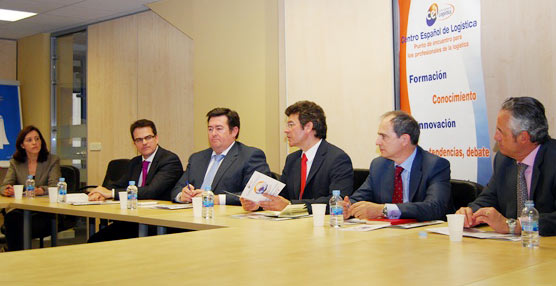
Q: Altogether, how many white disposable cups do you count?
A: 6